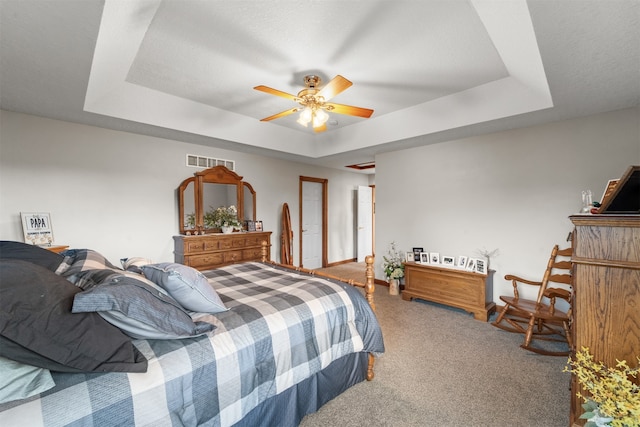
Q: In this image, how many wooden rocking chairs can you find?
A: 1